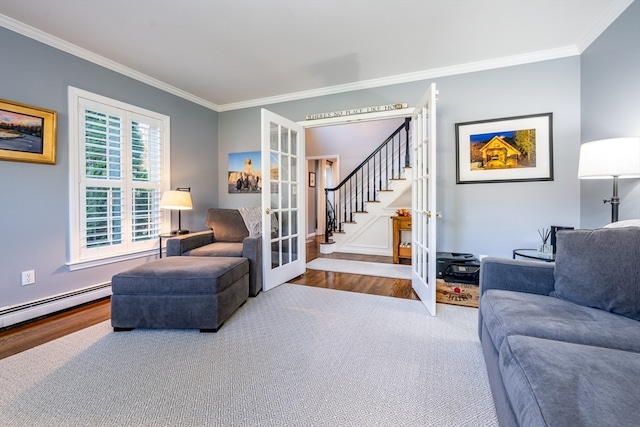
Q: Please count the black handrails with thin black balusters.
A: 1